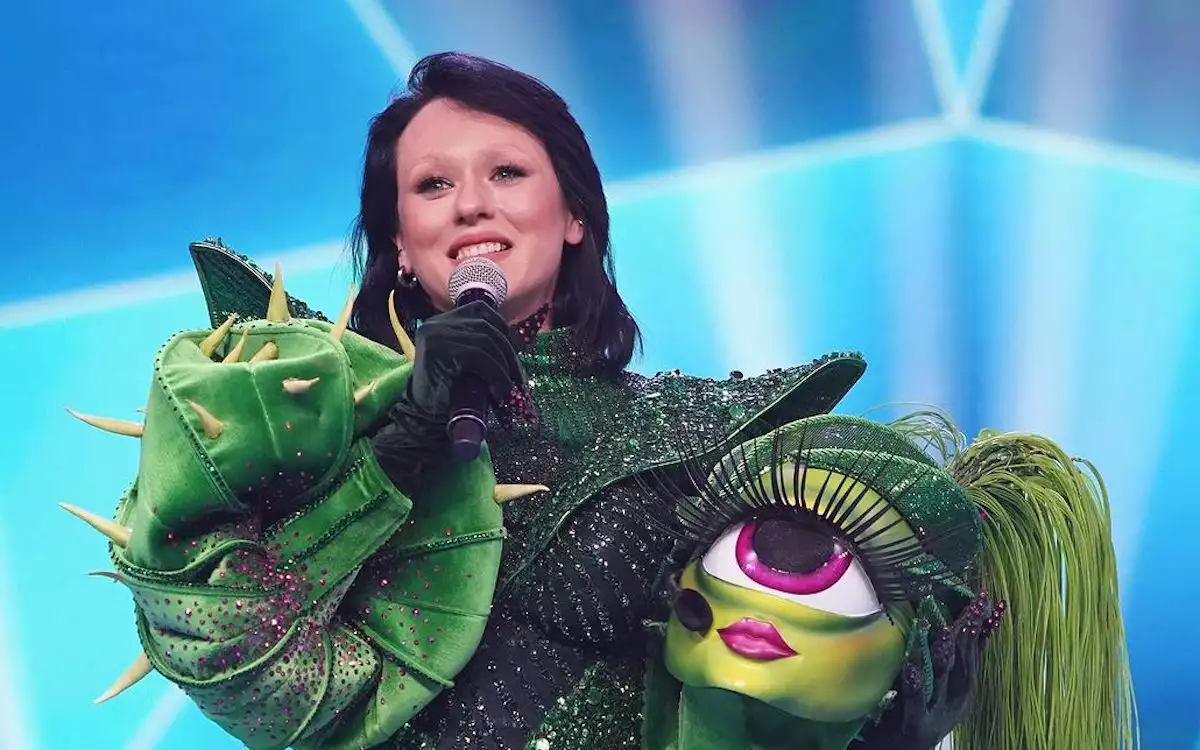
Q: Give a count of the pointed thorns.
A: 15